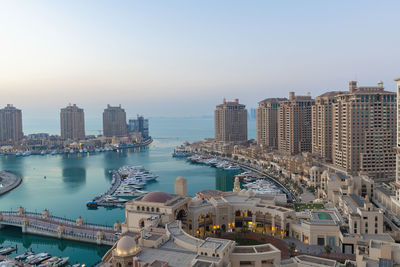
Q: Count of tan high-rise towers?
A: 8